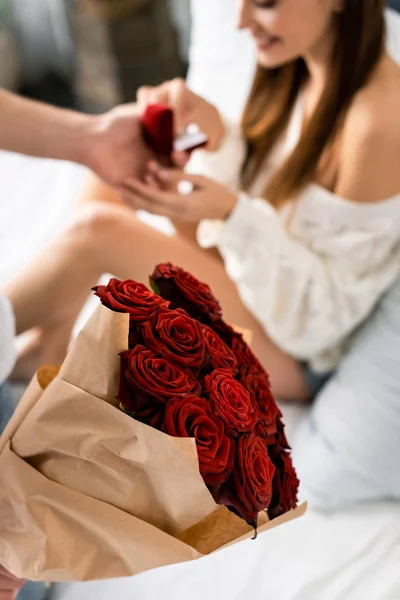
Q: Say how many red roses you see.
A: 11